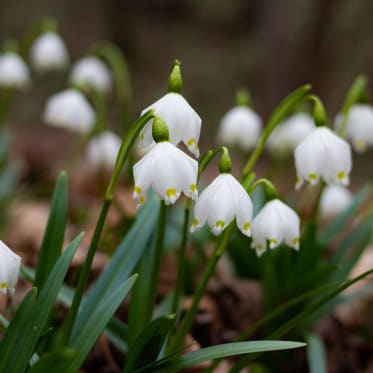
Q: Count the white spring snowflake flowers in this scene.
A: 15